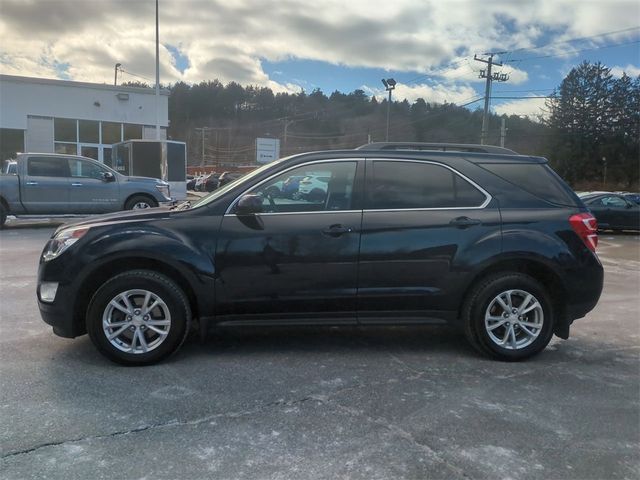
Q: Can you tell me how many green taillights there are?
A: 0